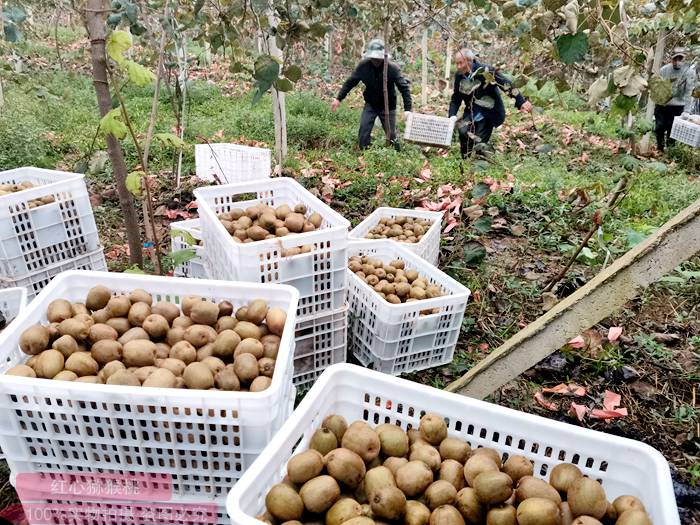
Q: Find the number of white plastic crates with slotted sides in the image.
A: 14